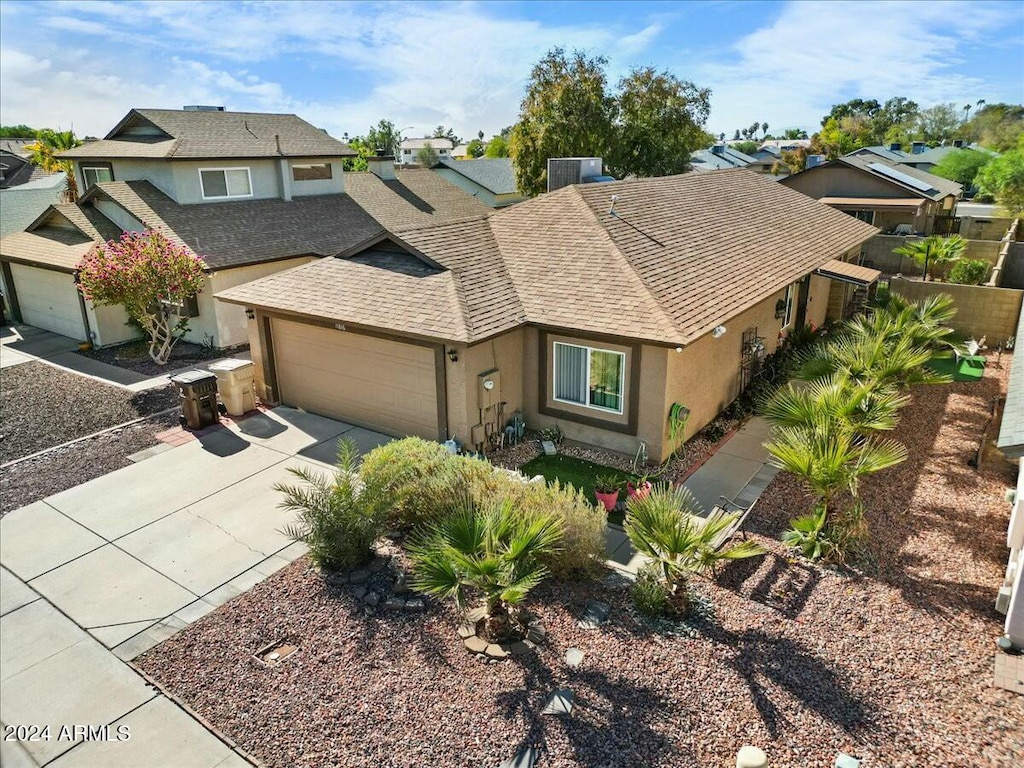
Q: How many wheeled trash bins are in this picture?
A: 2